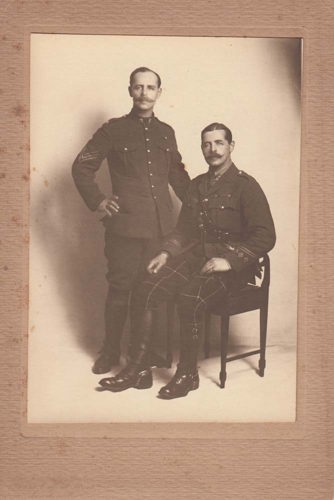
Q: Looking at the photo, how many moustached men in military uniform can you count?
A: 2